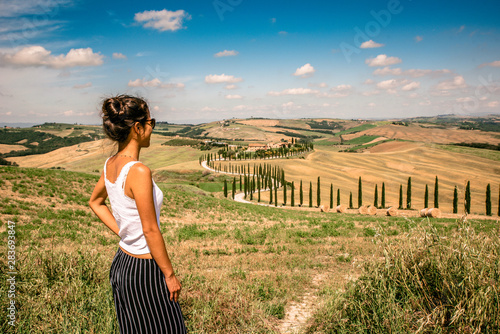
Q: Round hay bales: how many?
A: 7